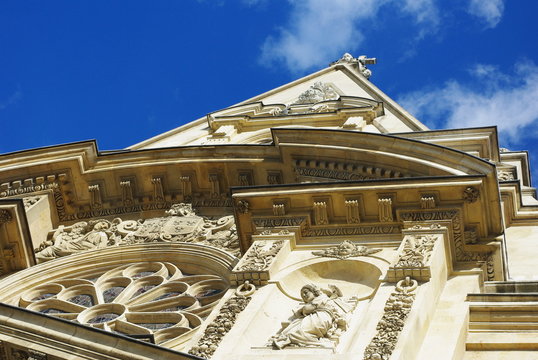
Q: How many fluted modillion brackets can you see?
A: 12